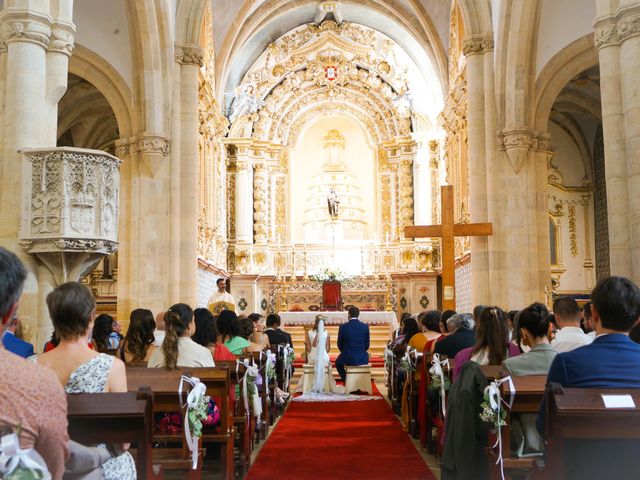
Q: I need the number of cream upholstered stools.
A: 2